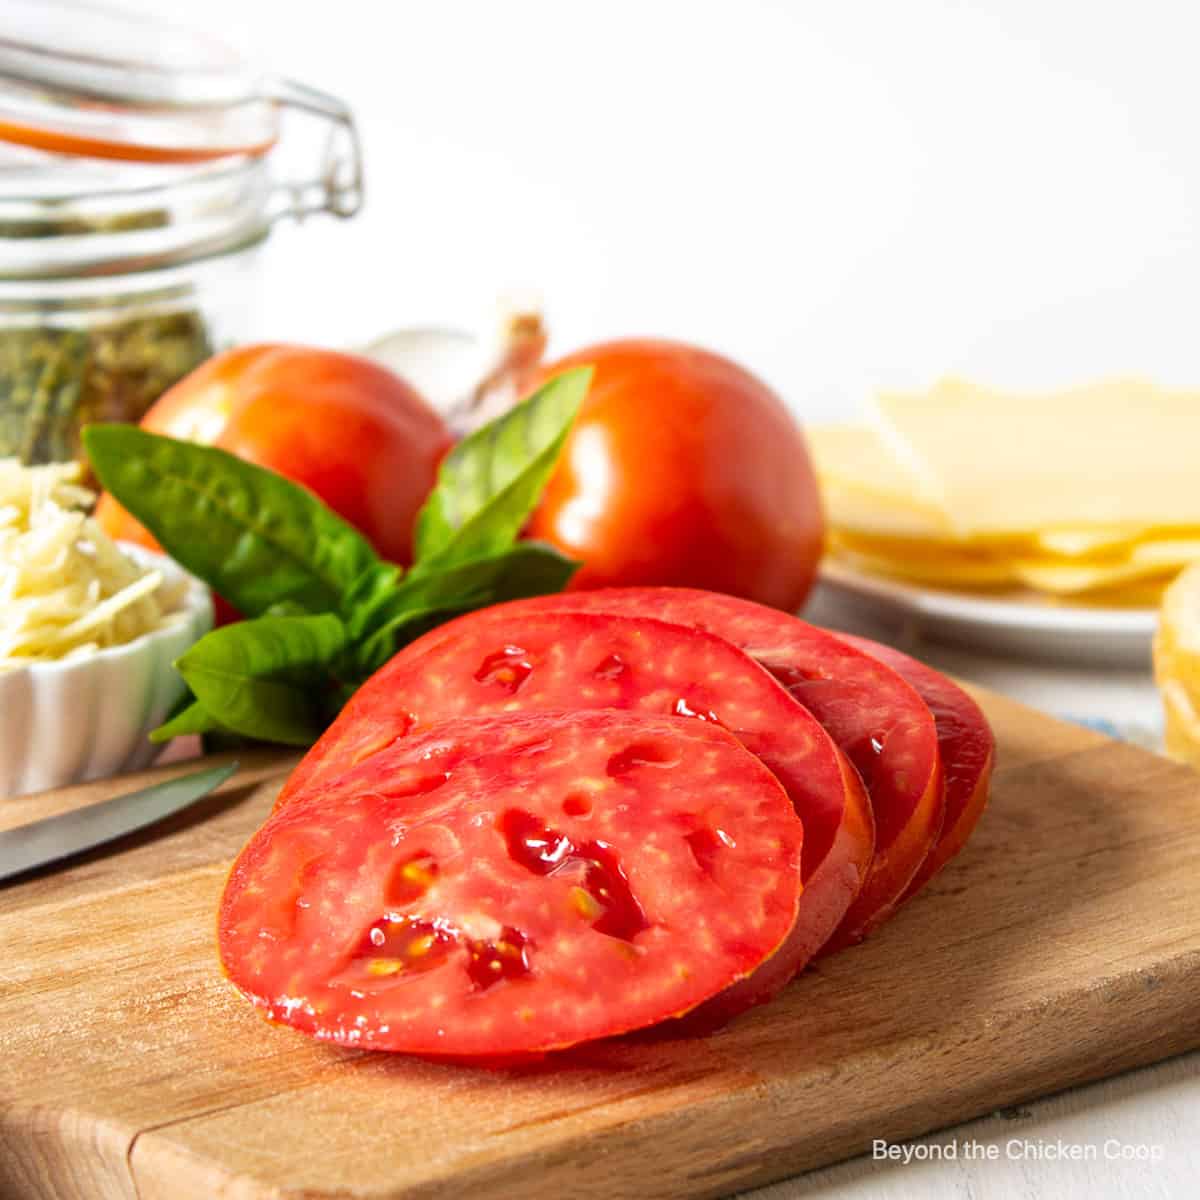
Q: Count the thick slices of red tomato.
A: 4